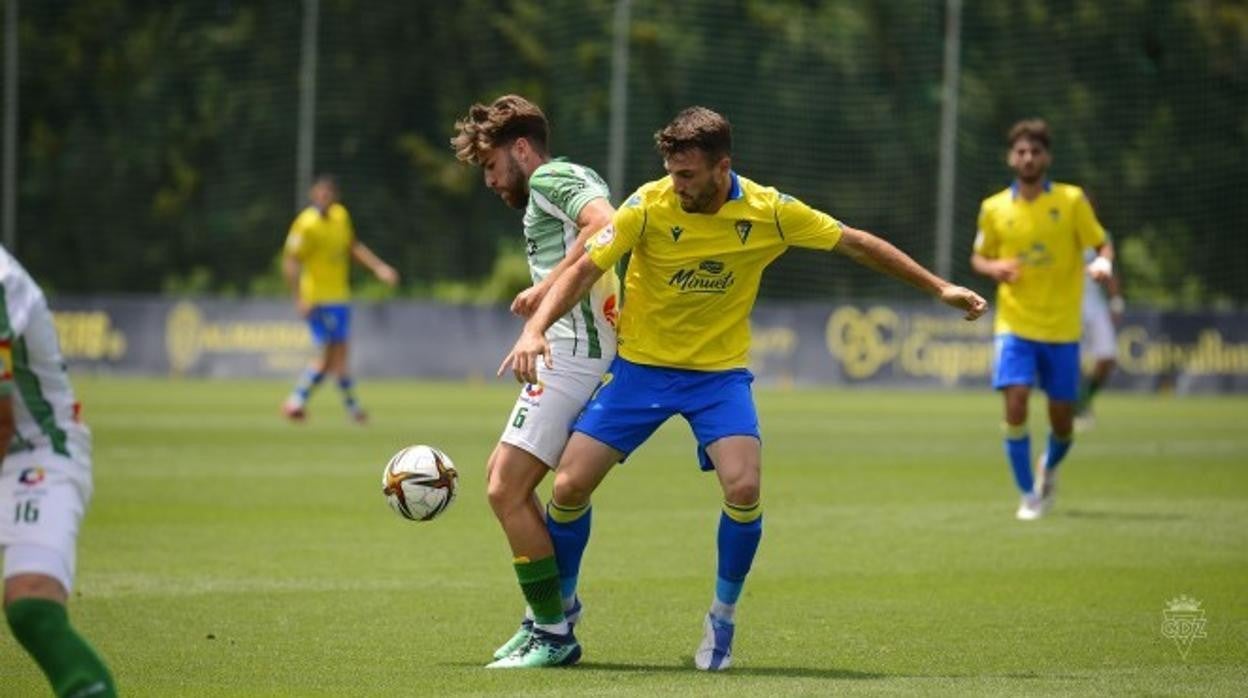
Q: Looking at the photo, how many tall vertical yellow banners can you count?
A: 0